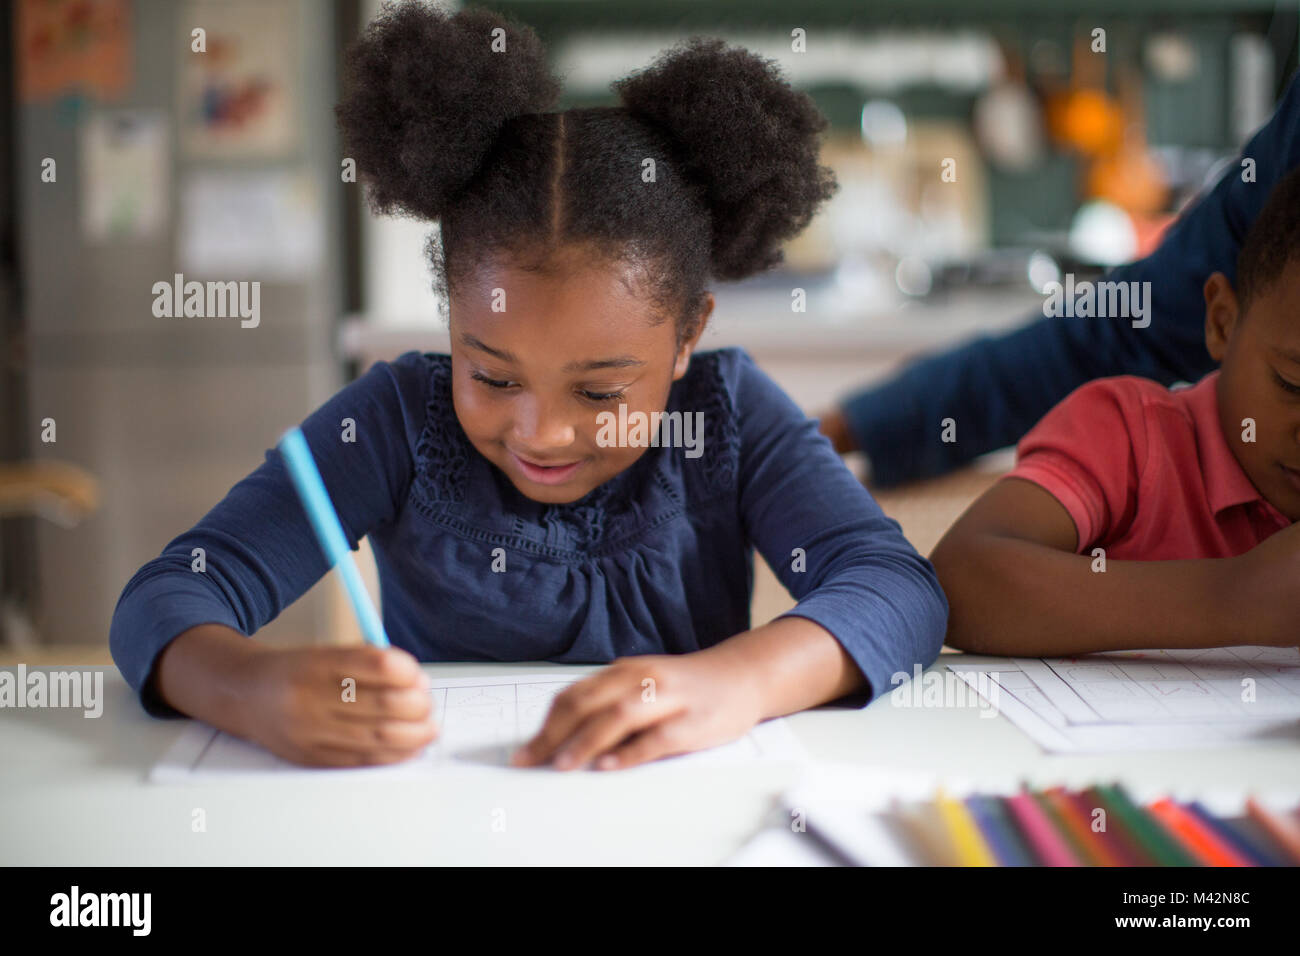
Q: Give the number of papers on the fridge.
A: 4